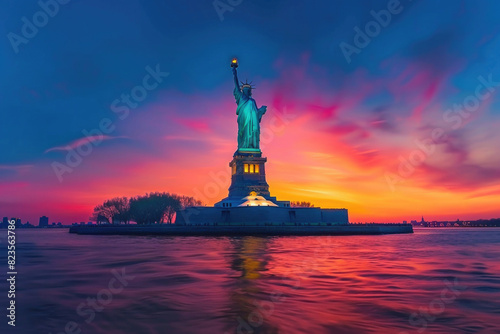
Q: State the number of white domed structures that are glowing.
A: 1